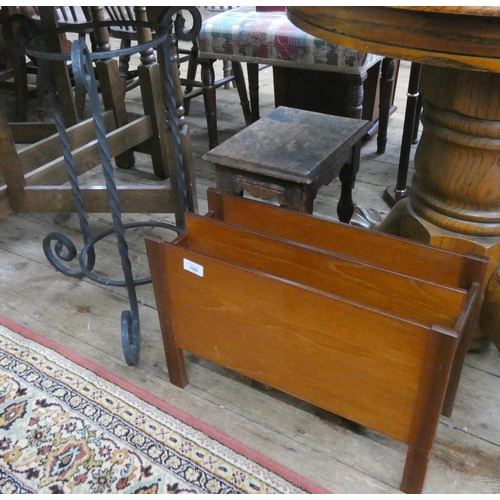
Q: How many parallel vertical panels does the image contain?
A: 3